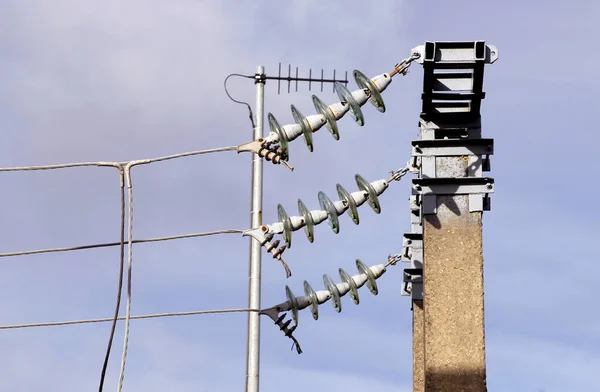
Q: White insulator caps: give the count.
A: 15